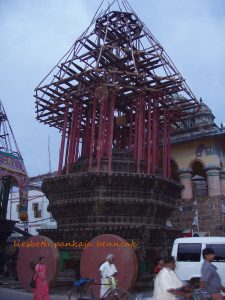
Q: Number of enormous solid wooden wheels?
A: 2